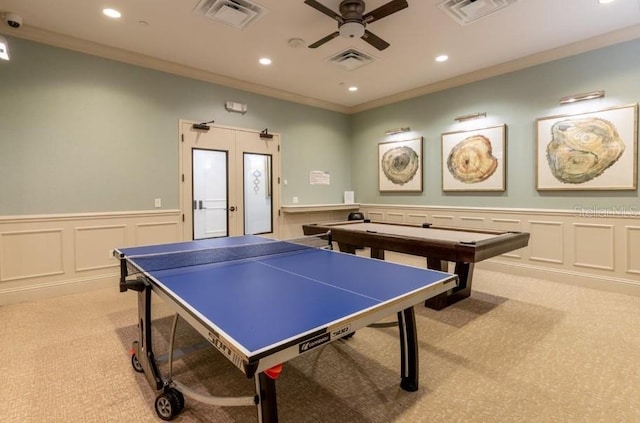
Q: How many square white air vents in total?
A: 3